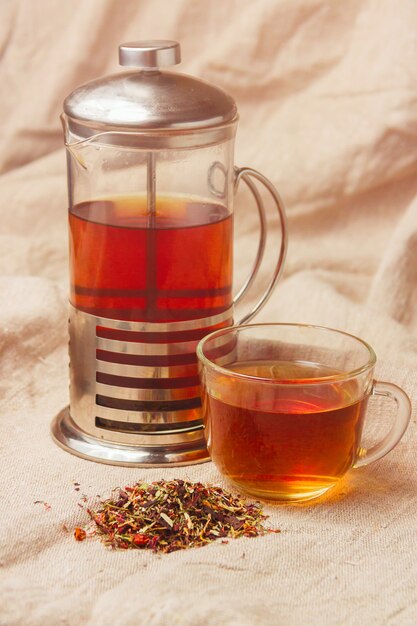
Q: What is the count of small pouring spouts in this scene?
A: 1